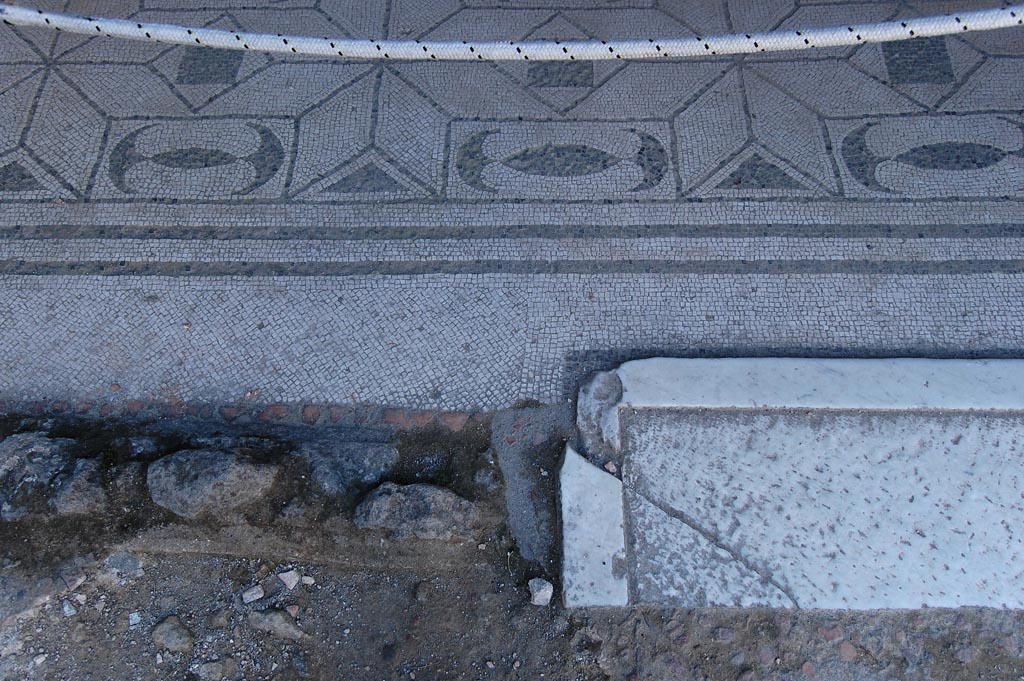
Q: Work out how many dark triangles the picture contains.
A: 3